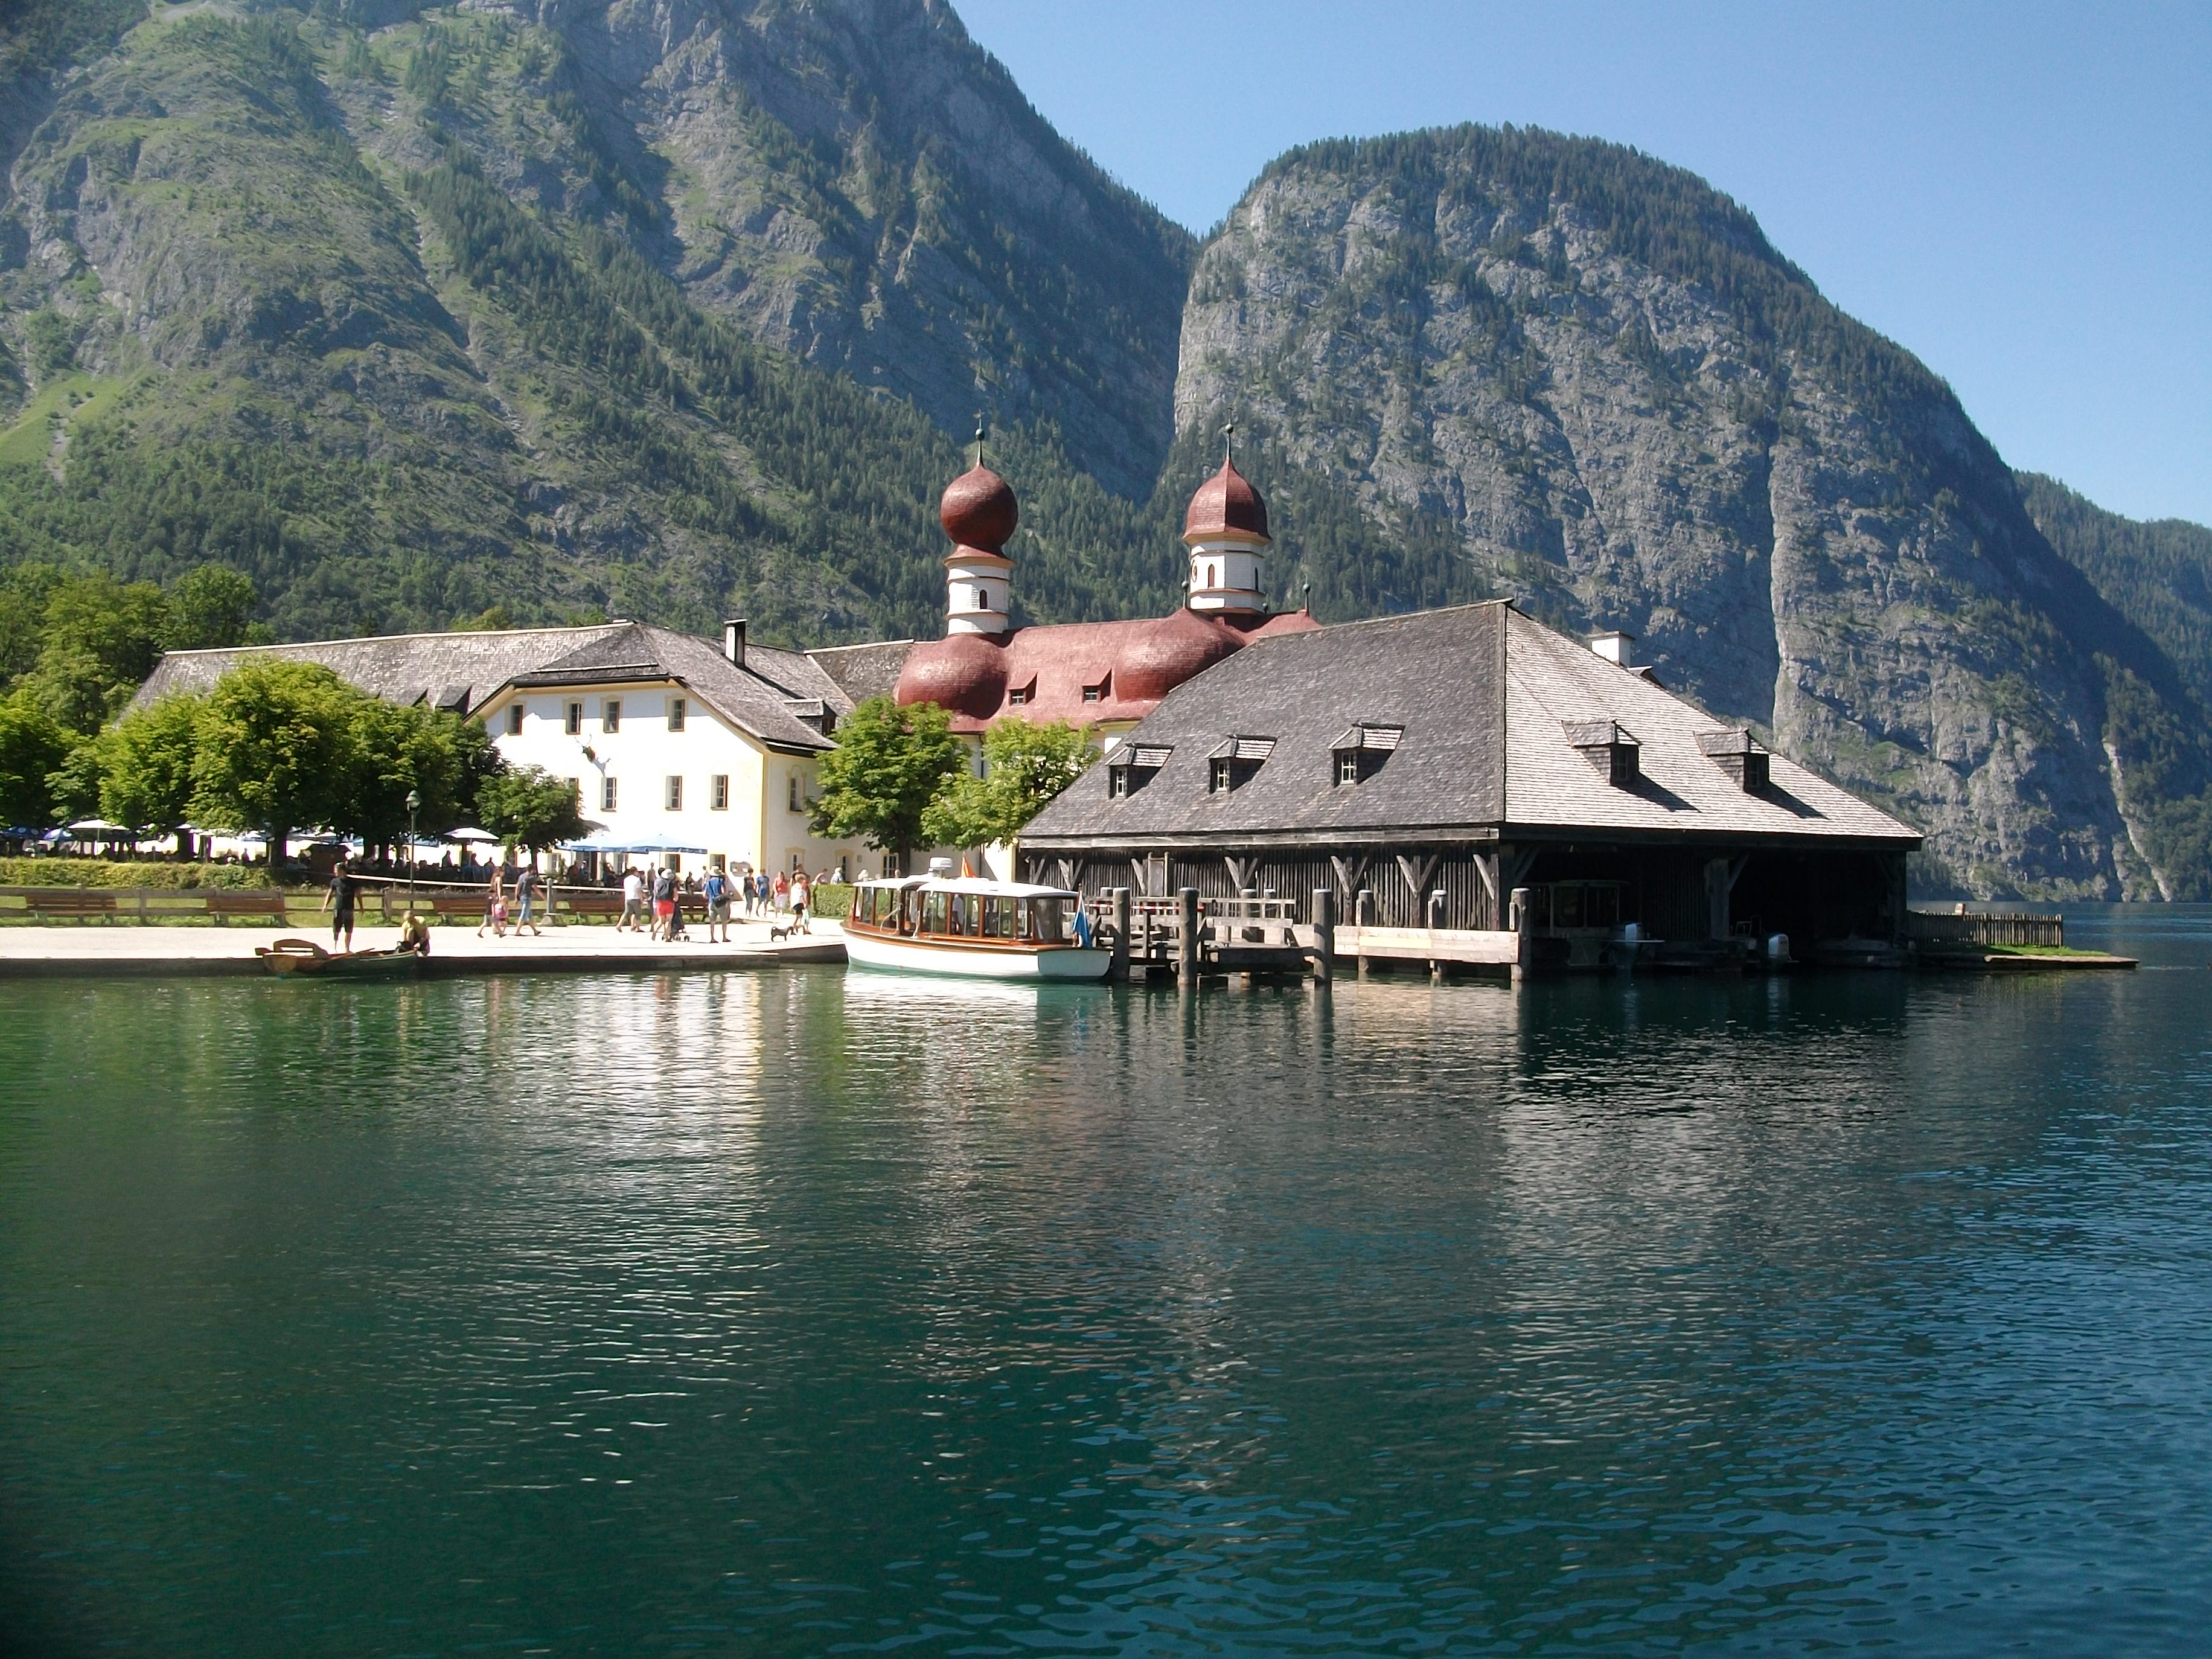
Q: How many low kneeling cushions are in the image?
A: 0